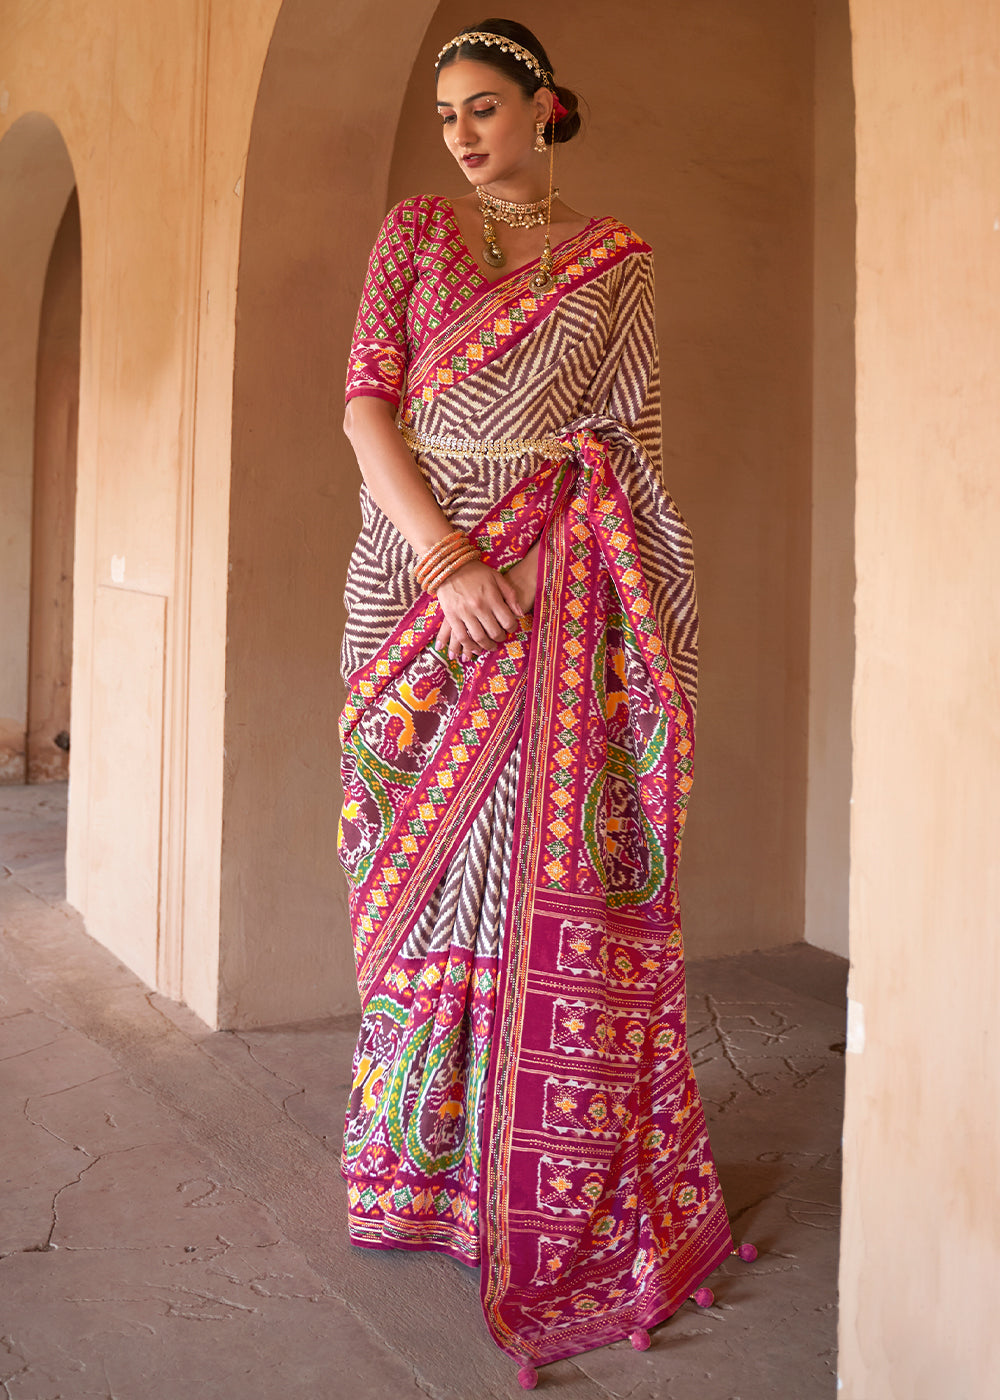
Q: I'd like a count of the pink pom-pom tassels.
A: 4